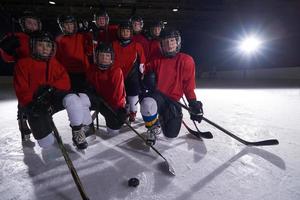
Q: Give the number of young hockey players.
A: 9